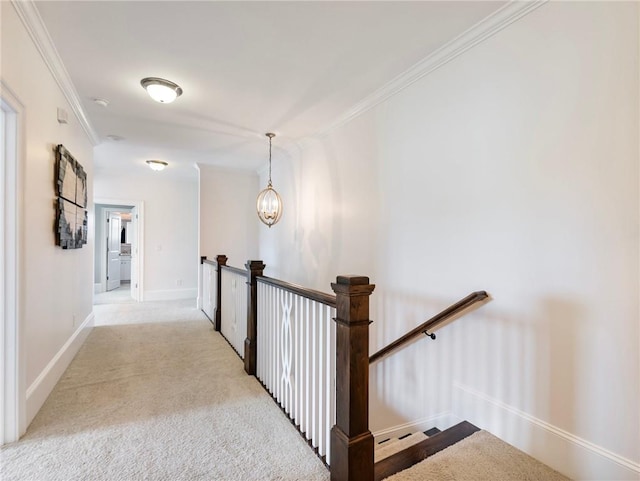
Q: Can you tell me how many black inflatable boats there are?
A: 0